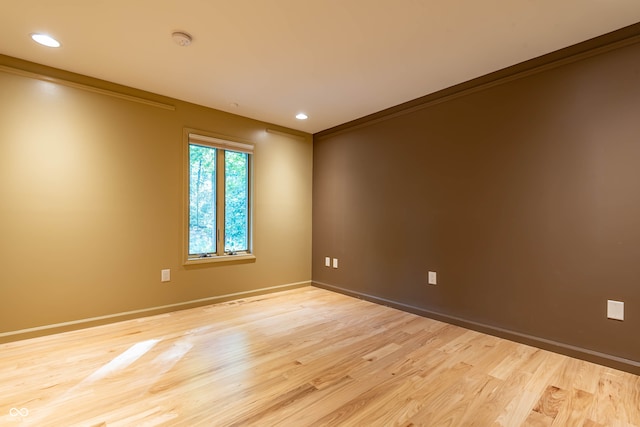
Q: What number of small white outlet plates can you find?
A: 5